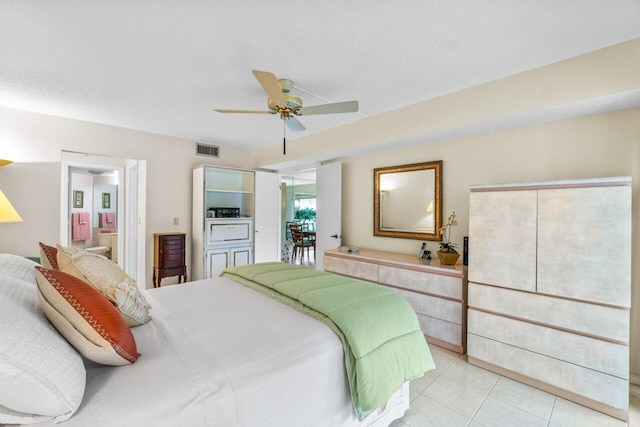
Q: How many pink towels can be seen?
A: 2